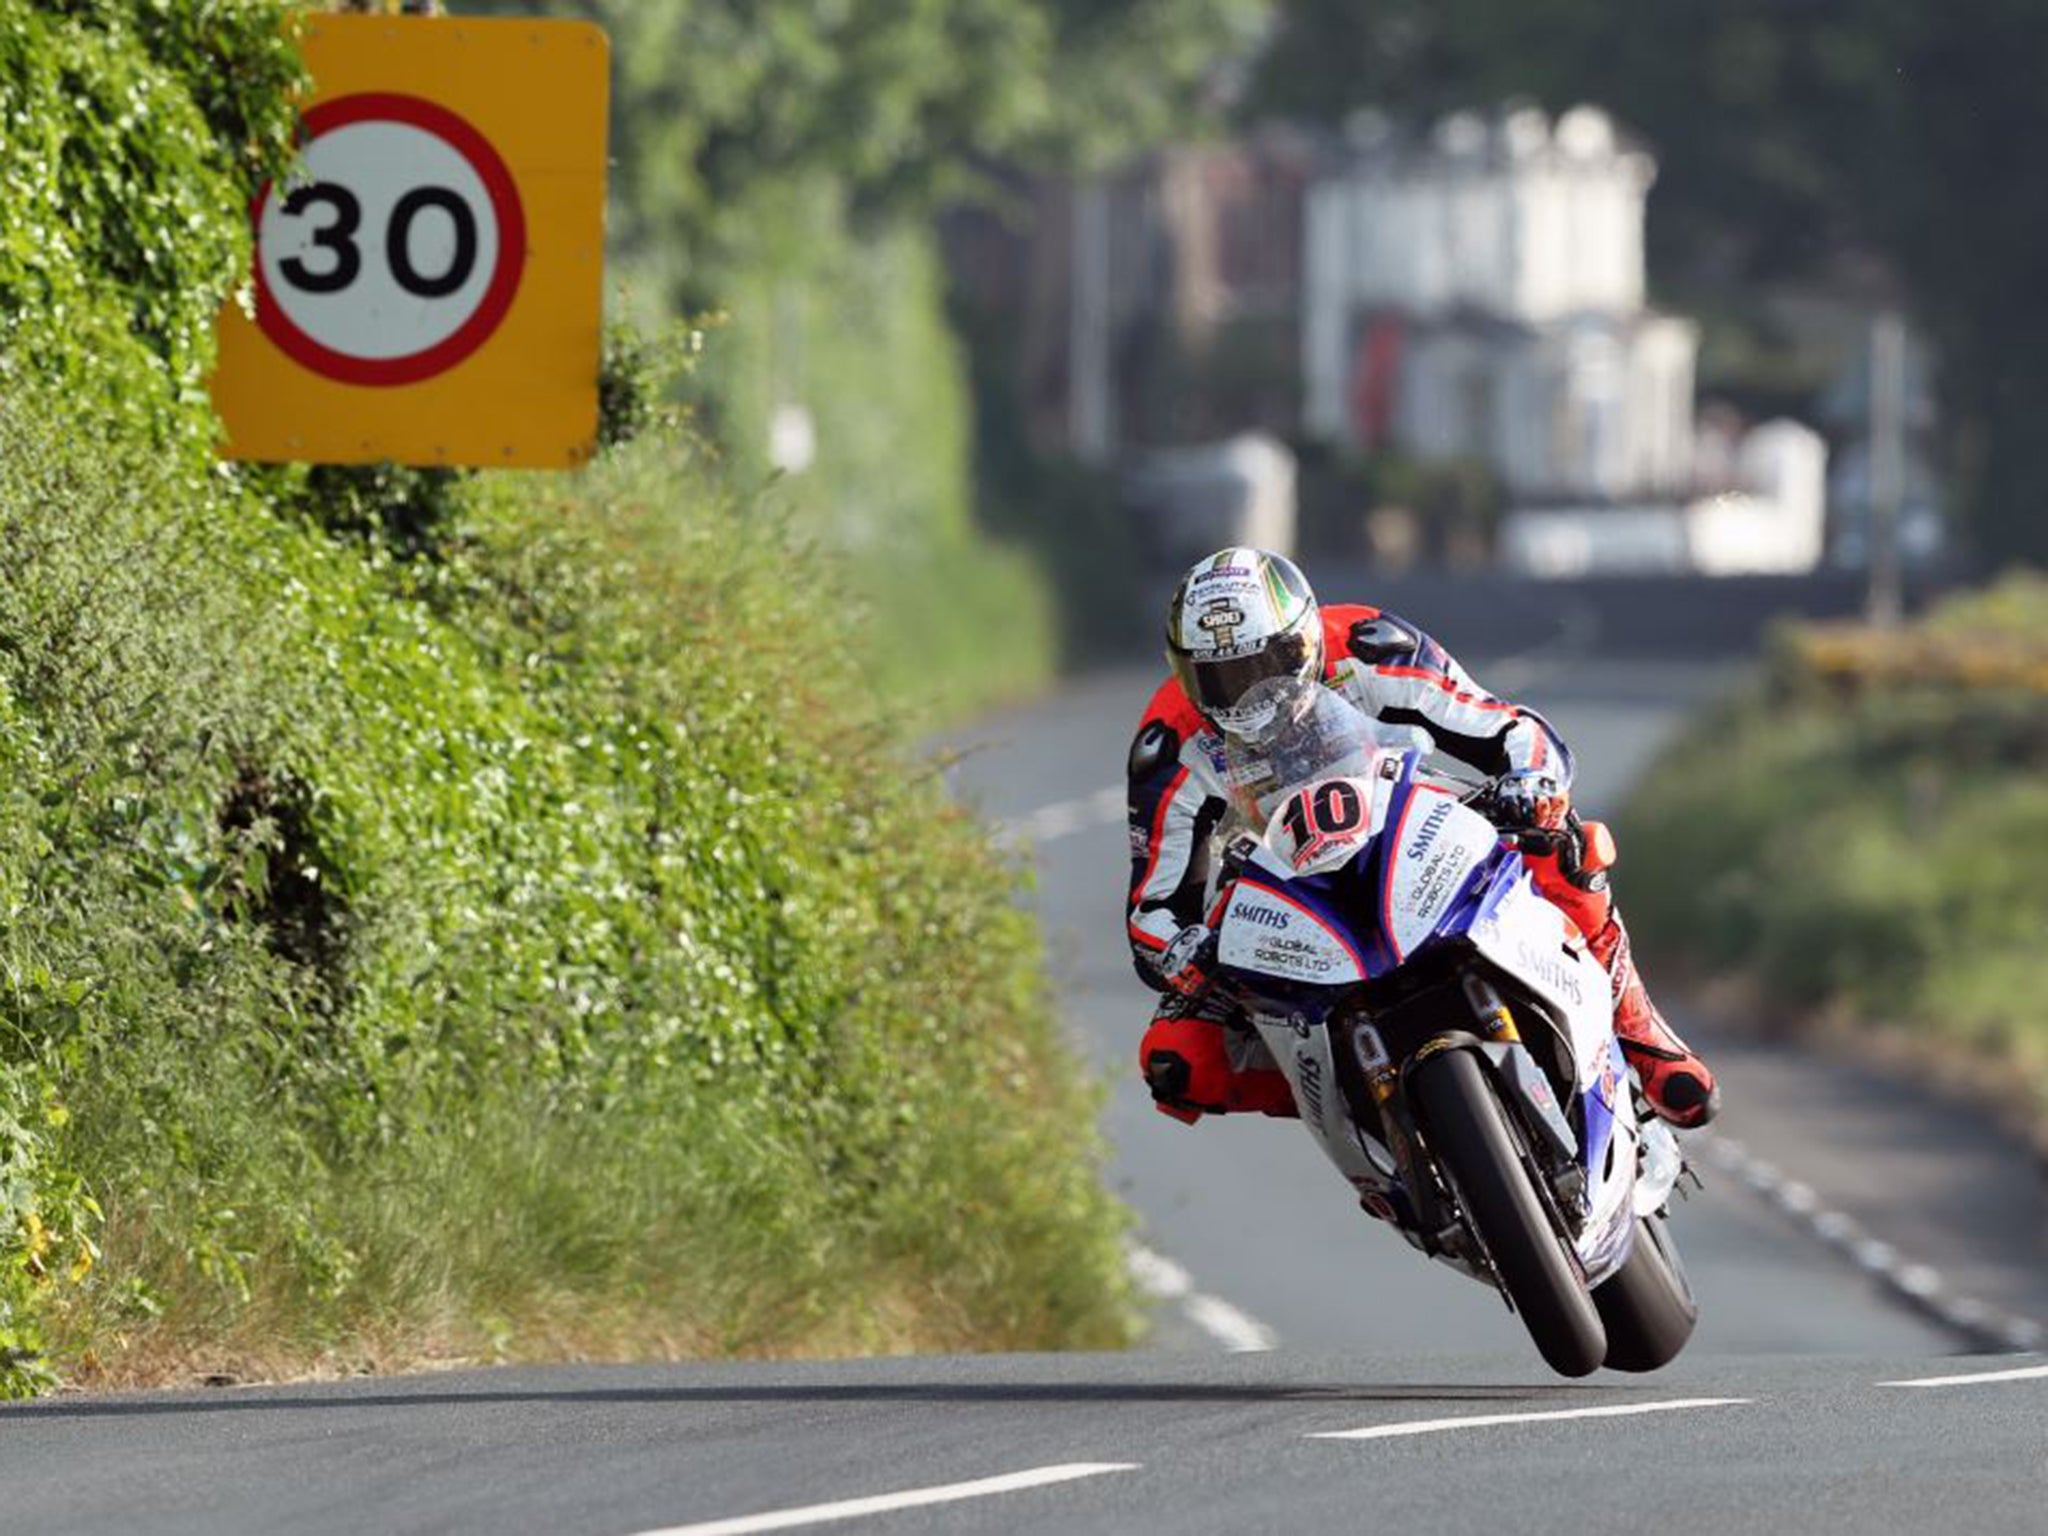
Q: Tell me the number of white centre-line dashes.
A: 3